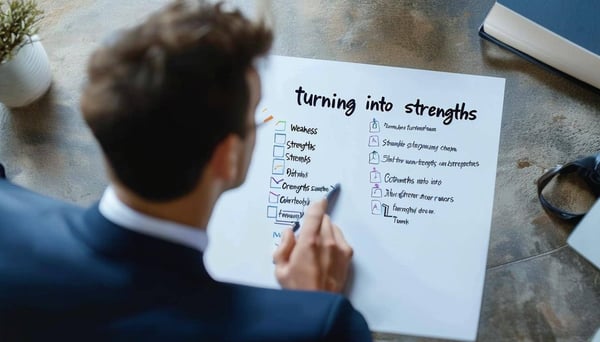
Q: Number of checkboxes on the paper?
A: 13